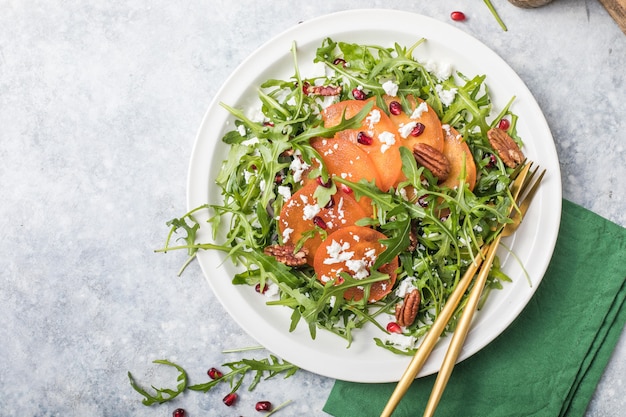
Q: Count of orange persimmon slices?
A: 6